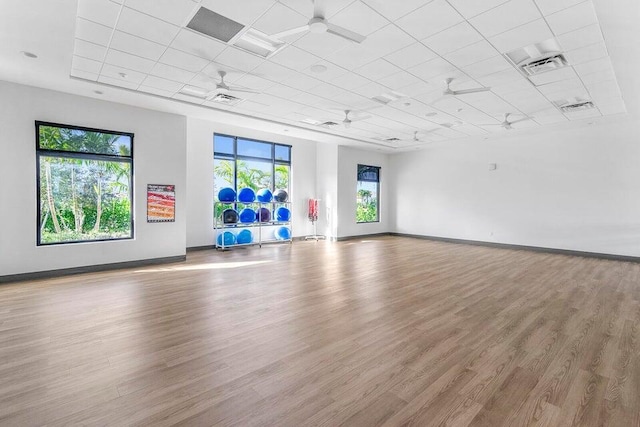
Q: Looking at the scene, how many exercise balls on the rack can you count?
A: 11